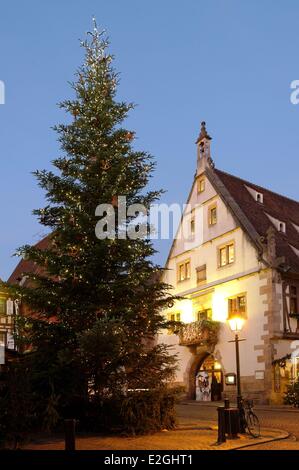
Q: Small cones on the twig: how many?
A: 0